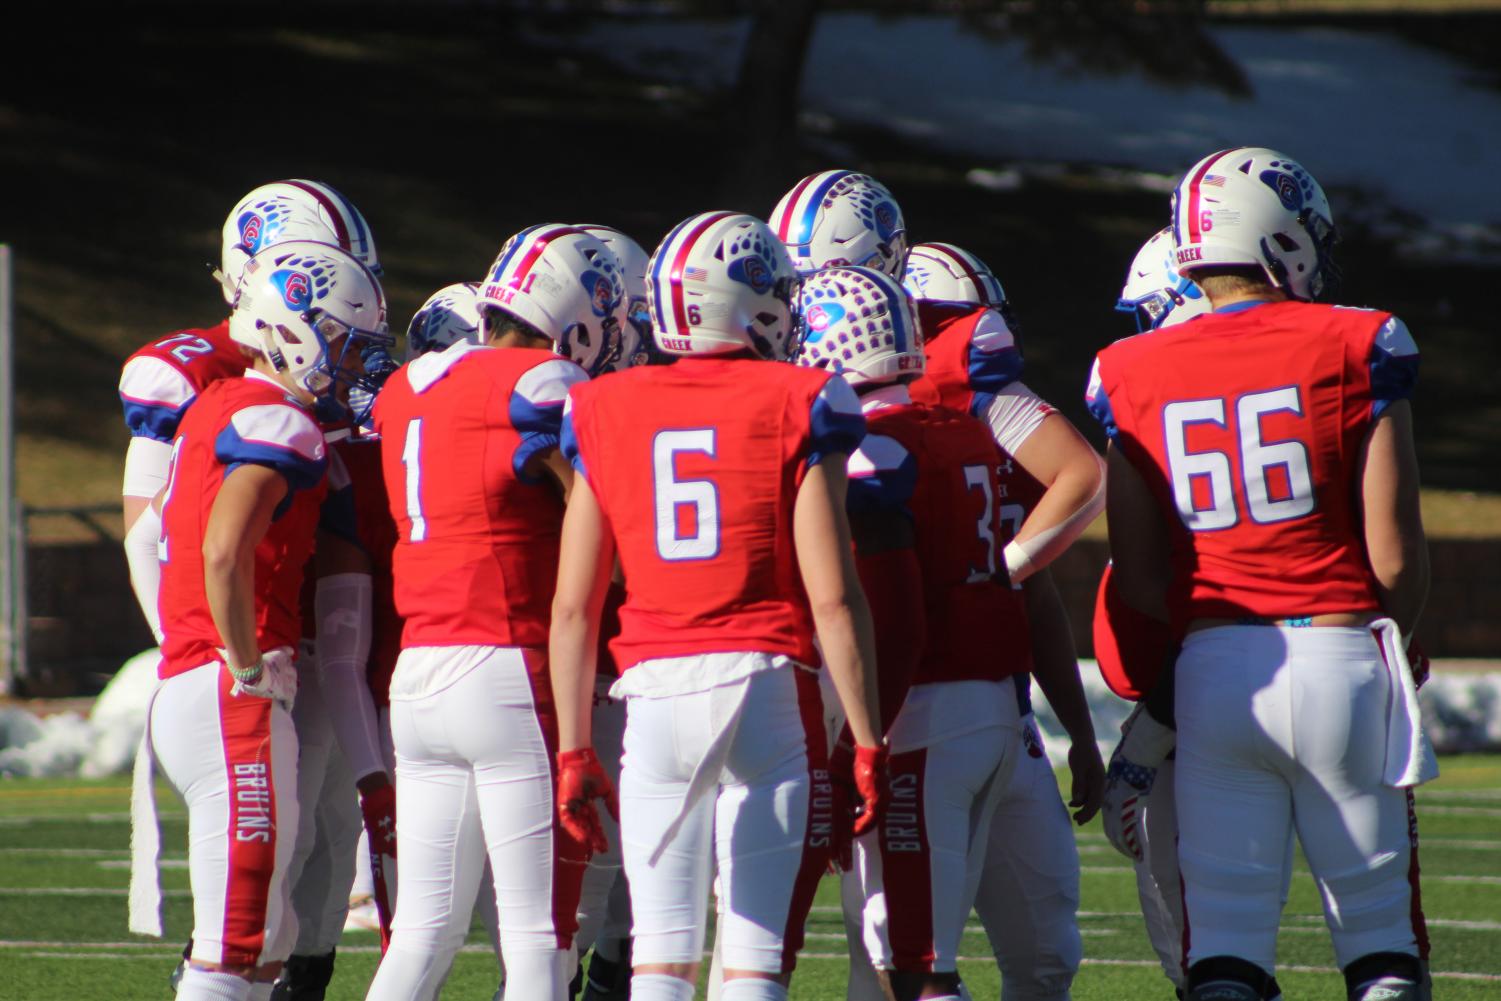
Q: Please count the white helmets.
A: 11